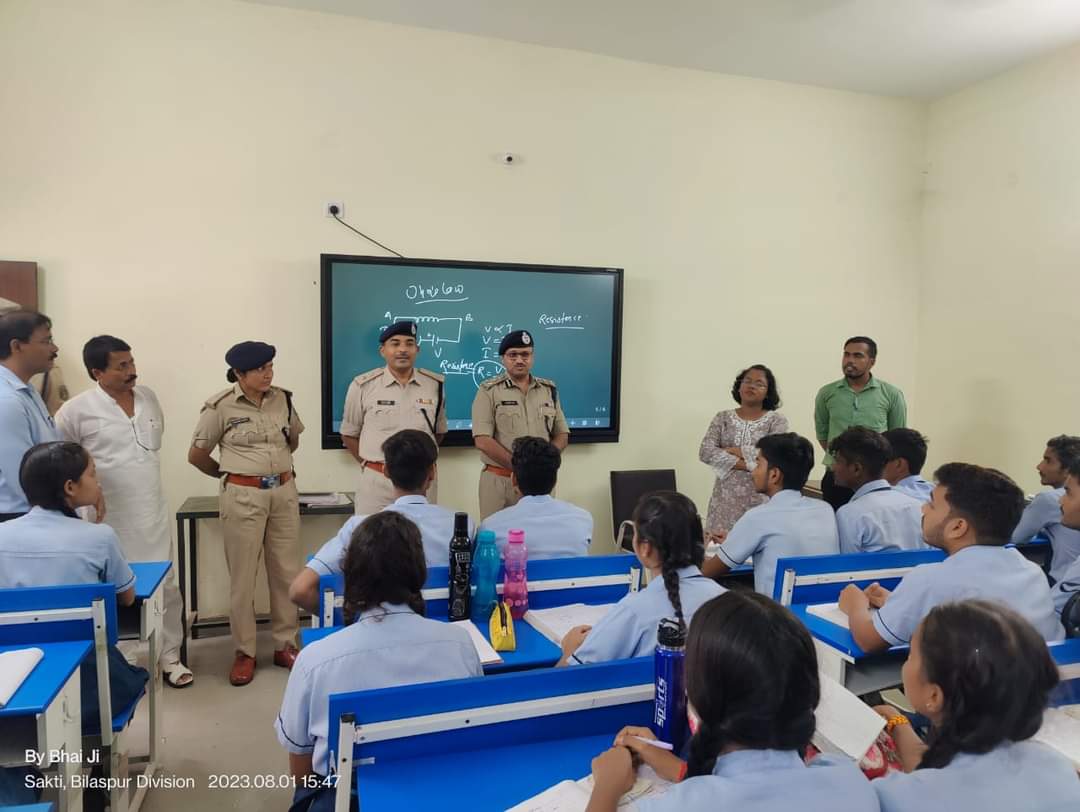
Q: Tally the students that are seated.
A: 13